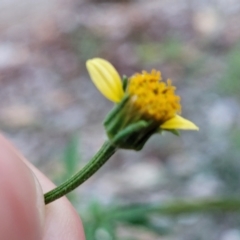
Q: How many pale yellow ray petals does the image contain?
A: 2